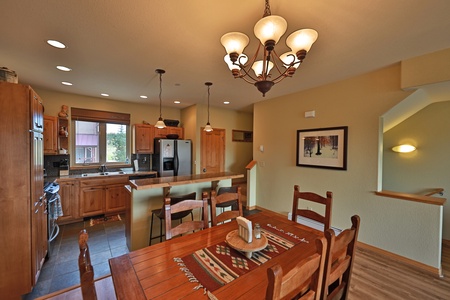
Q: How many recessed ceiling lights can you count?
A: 7